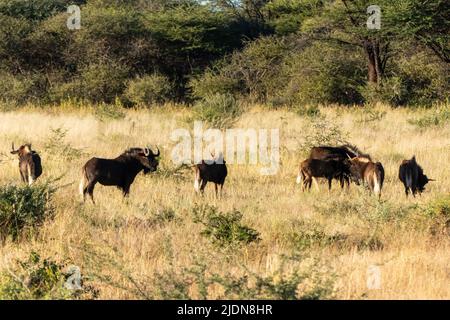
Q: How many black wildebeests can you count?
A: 7